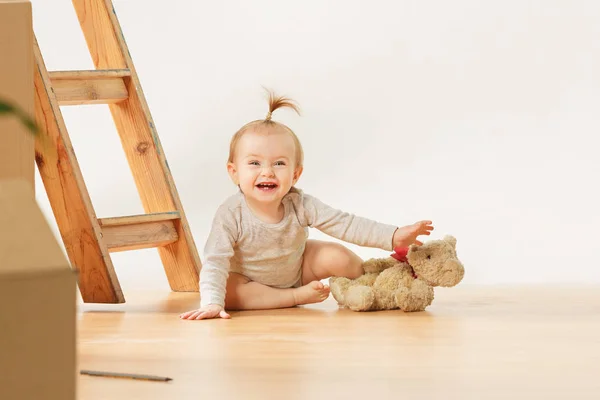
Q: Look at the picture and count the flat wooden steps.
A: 2